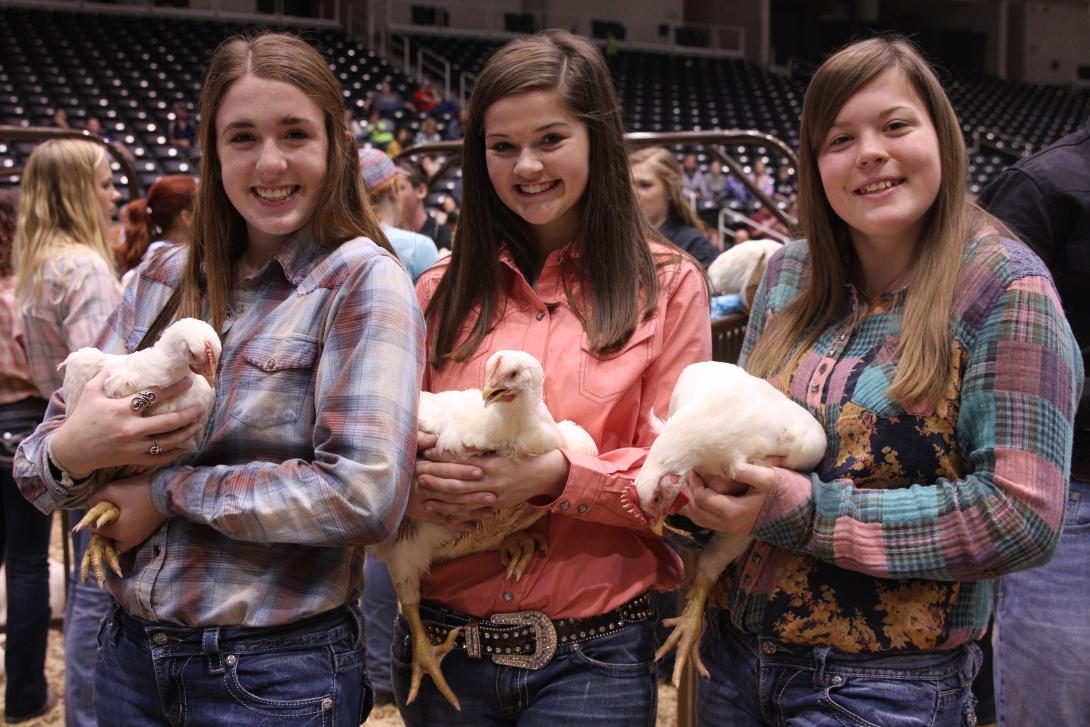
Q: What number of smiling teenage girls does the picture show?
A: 3